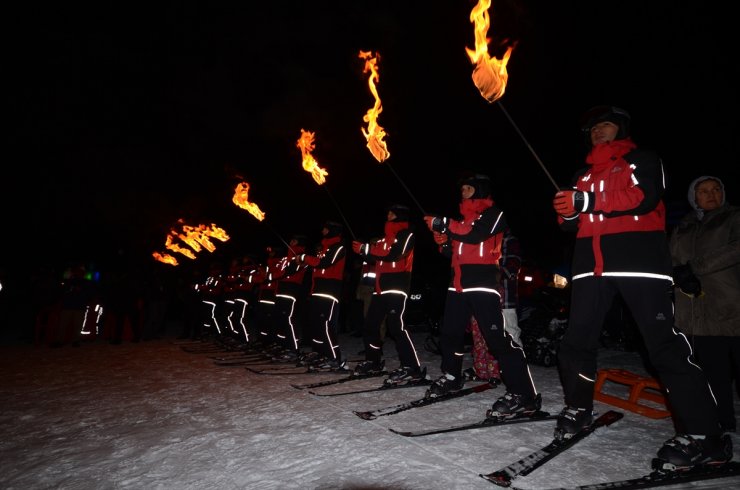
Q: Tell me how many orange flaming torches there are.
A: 9